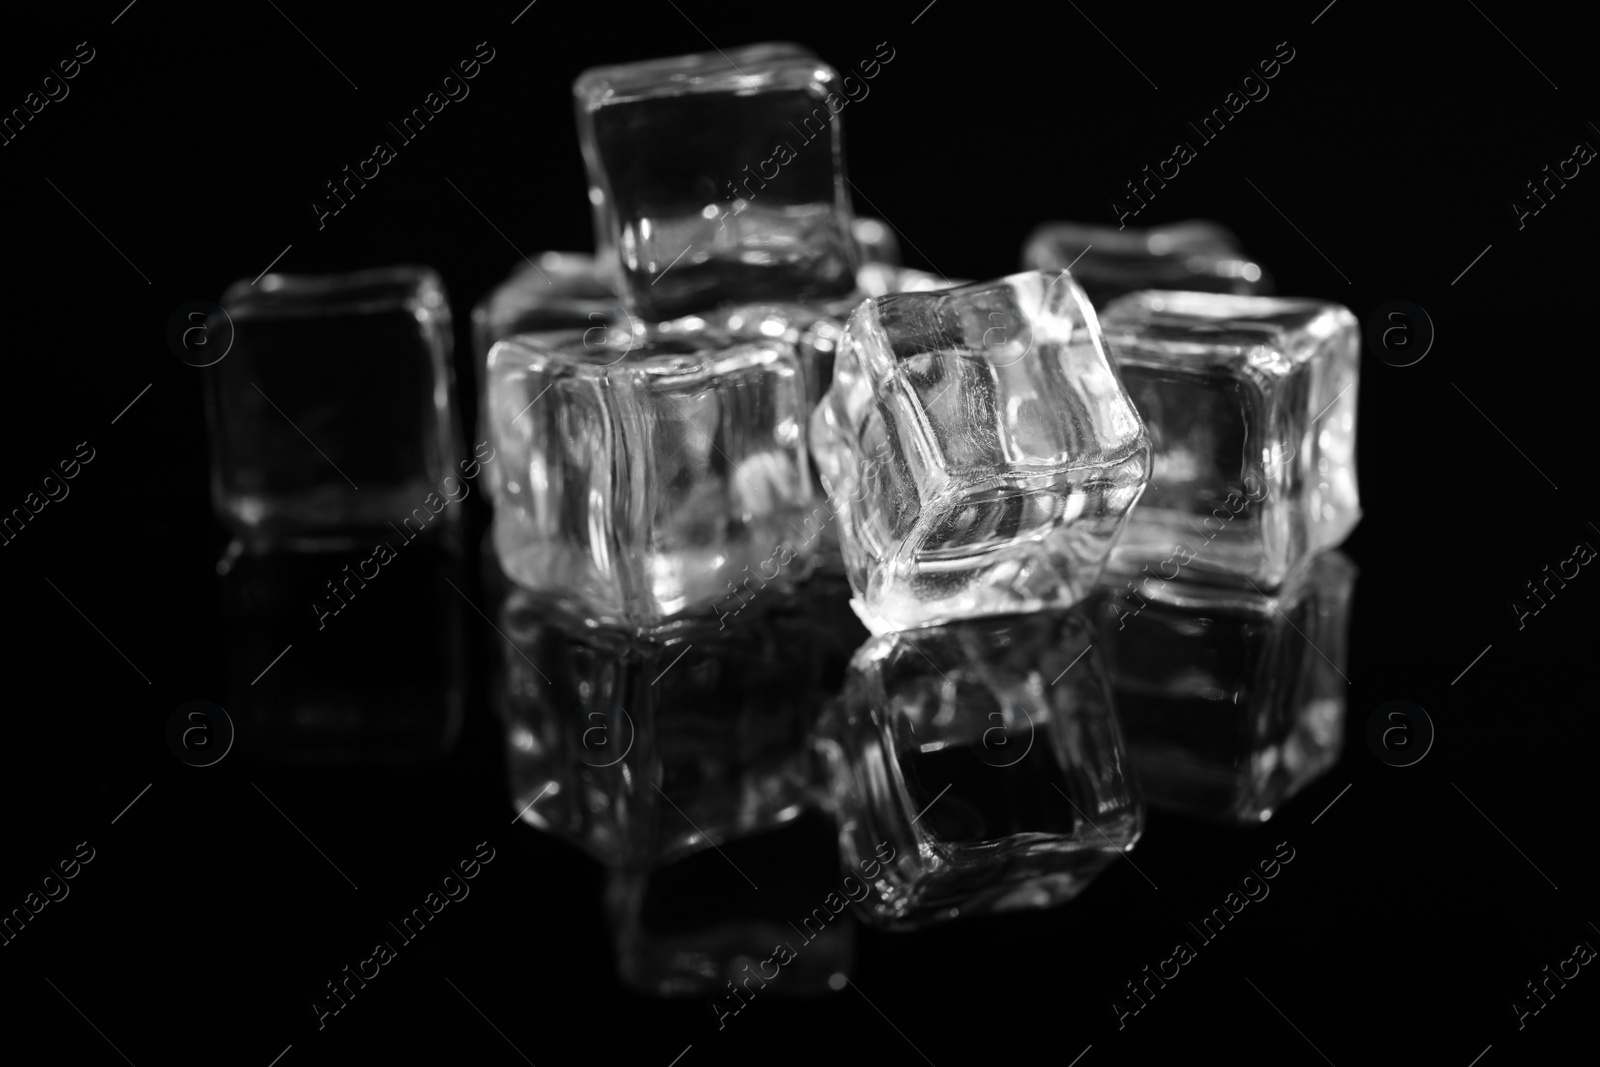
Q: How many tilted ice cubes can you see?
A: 1